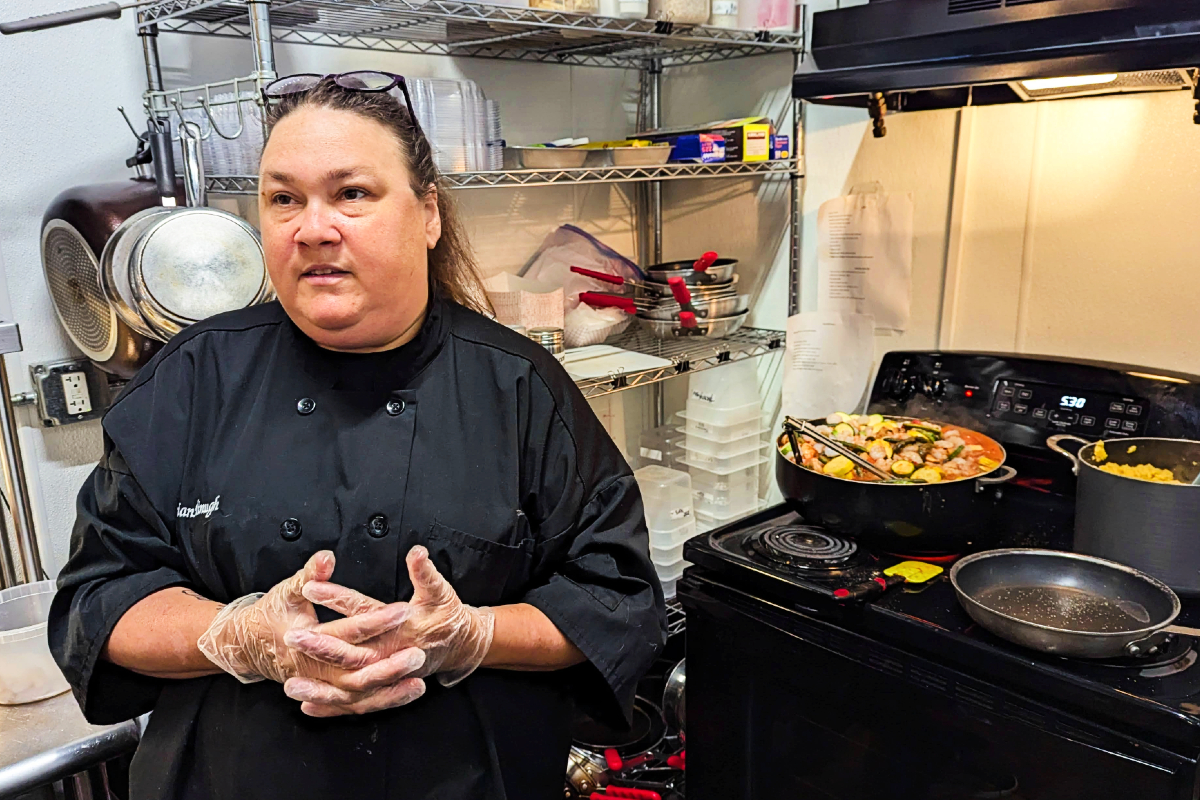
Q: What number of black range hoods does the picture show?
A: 1